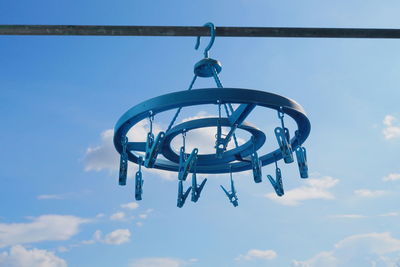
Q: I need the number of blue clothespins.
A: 12